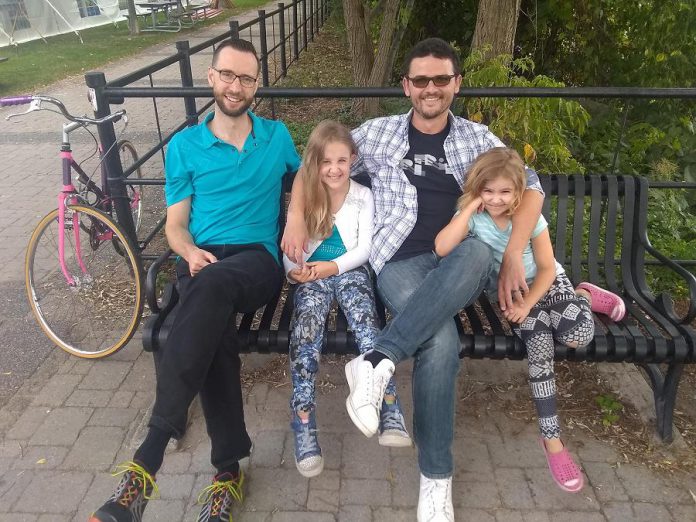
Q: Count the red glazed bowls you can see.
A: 0